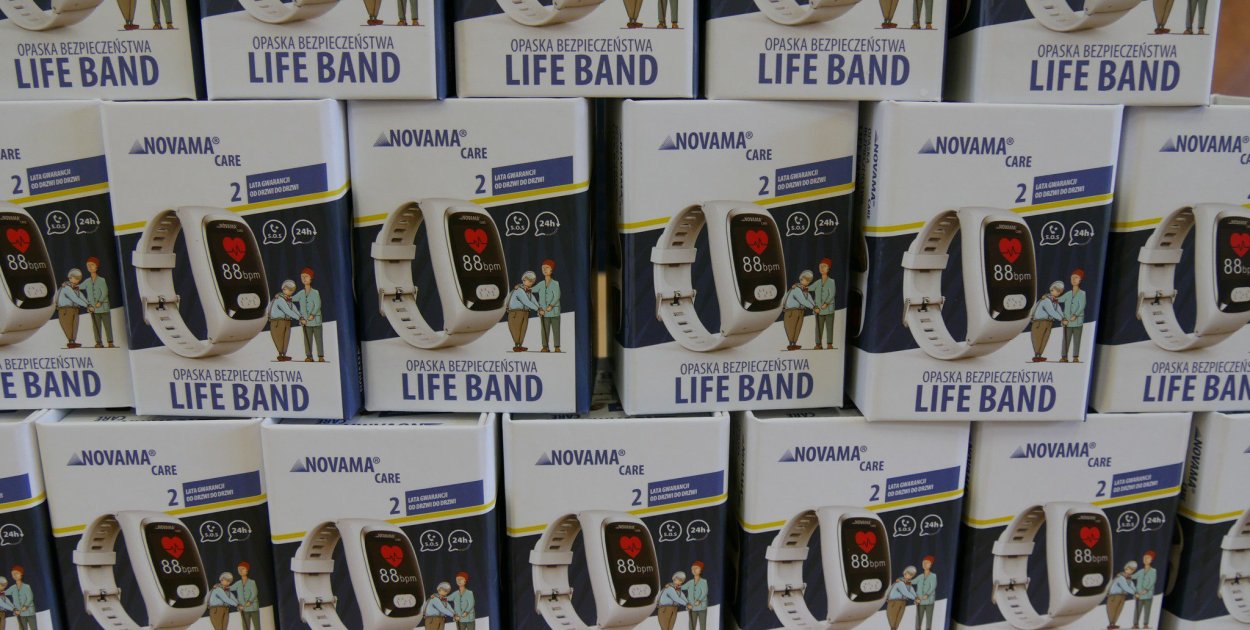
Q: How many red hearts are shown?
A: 11